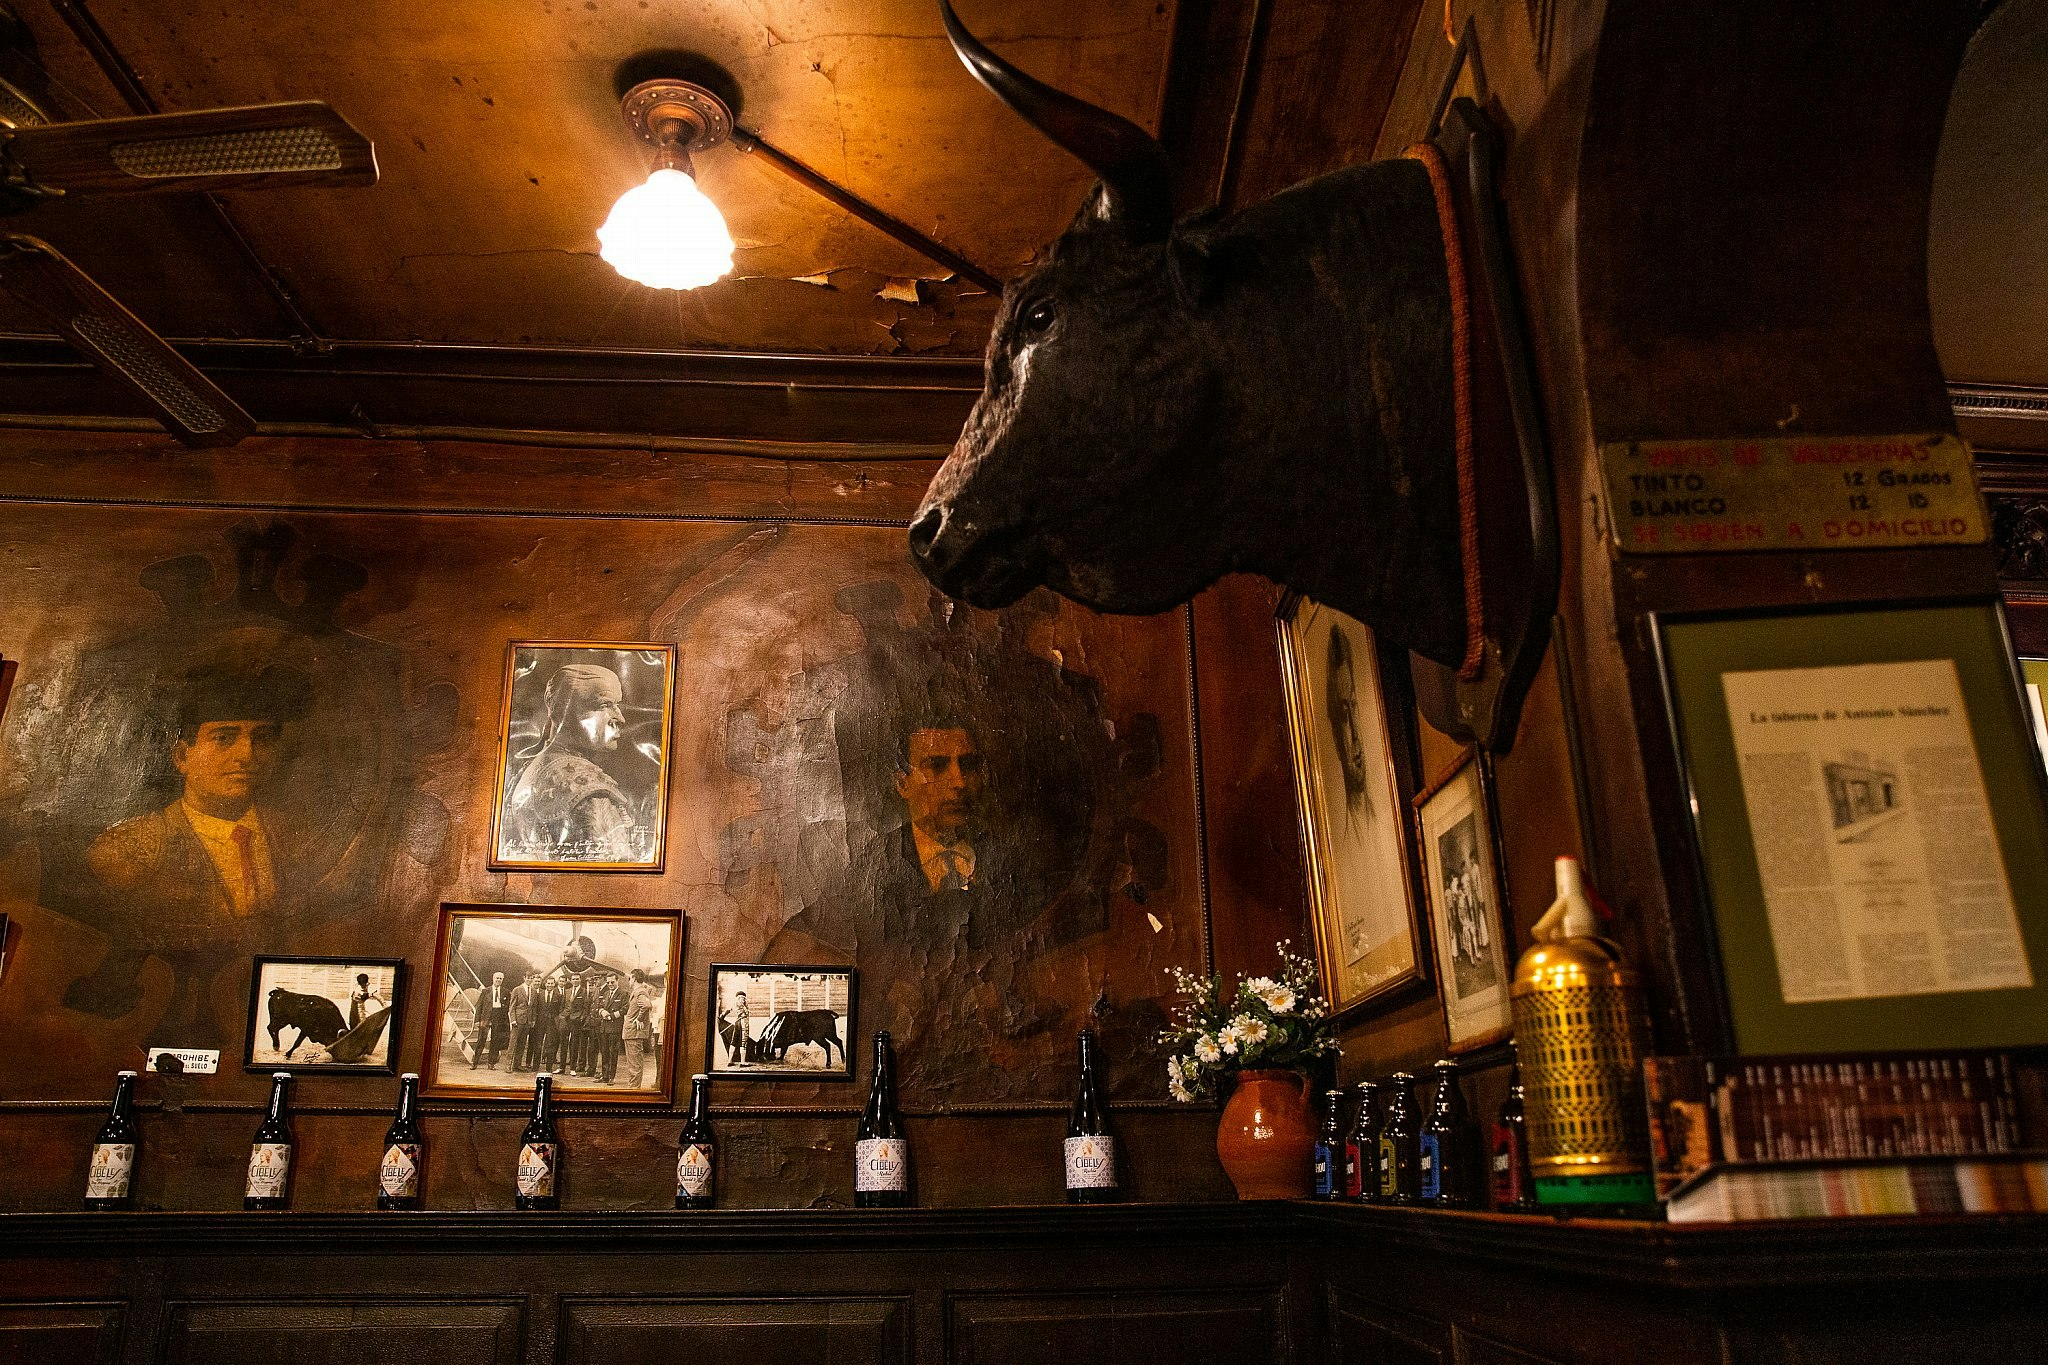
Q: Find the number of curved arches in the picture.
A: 1